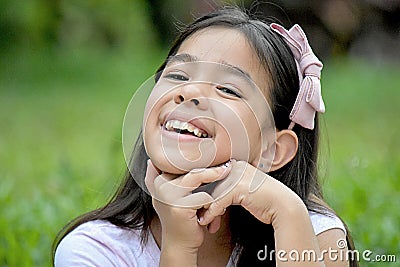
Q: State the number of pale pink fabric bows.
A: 1